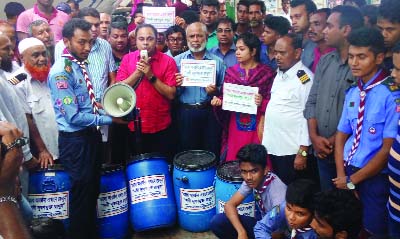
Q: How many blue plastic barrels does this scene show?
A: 5